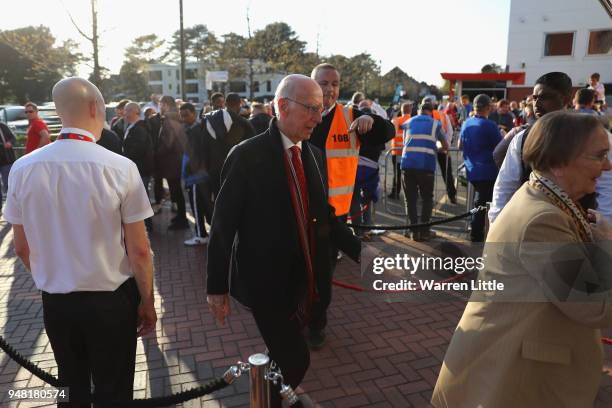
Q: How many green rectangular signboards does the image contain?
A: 0